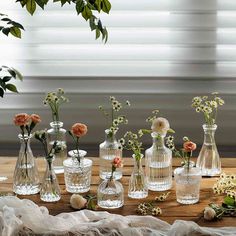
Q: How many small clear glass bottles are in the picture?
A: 10